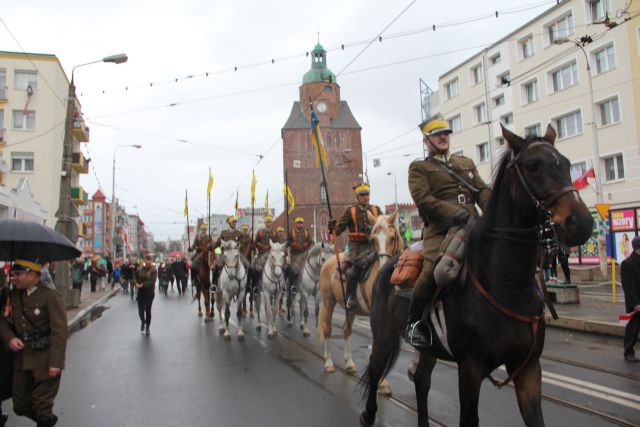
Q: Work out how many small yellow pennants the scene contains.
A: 6